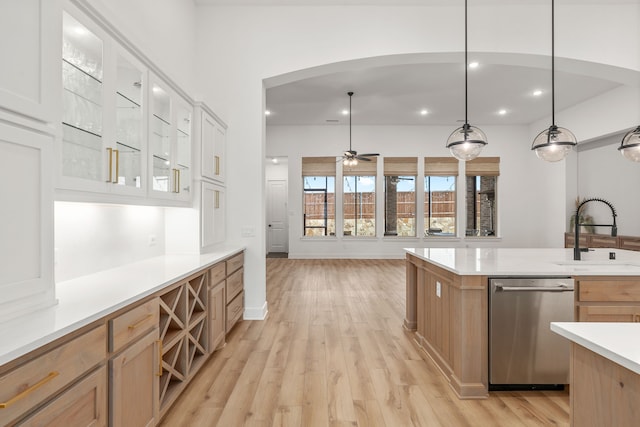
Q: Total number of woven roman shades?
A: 5